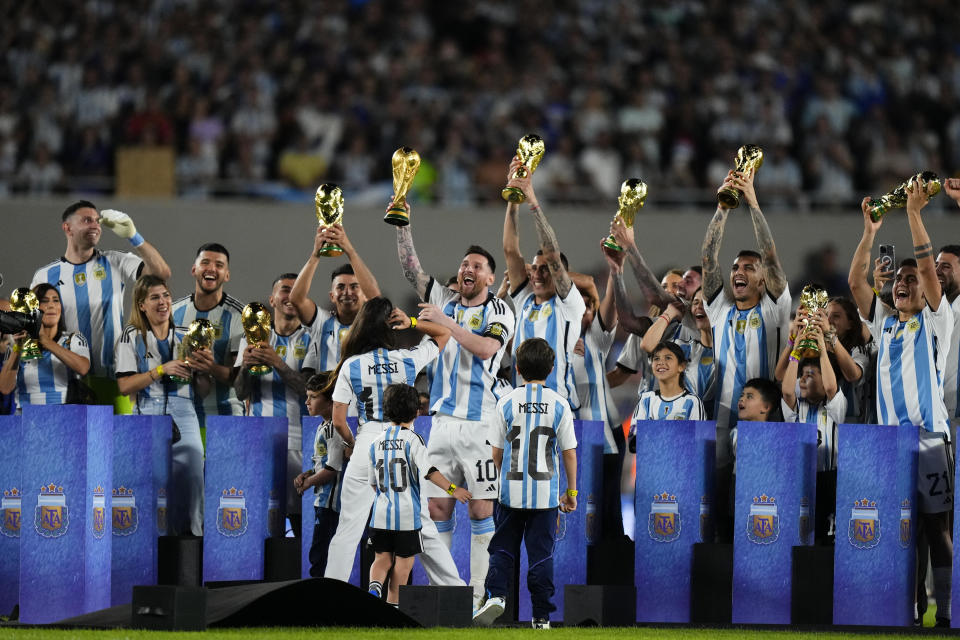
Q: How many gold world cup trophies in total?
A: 10